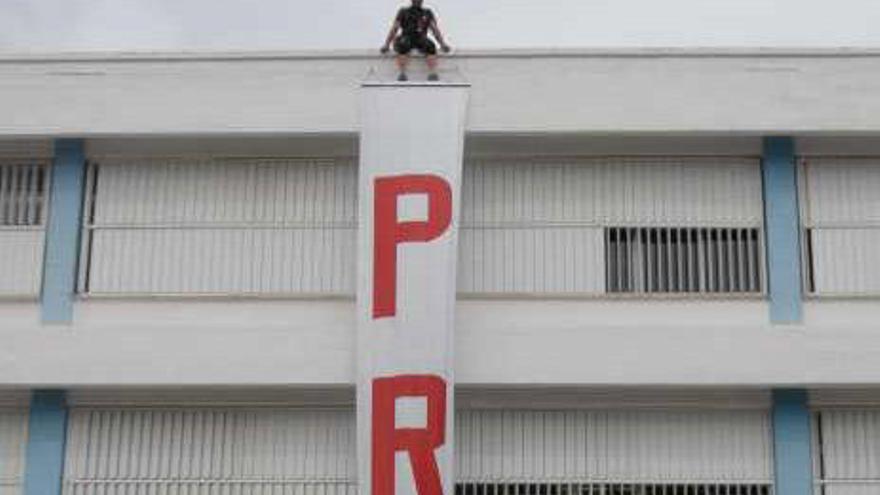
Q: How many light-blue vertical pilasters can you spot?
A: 4